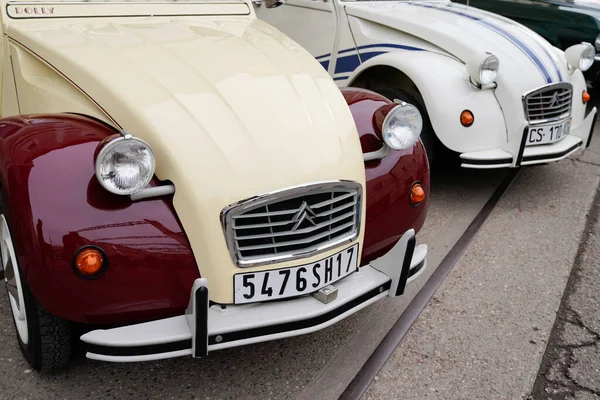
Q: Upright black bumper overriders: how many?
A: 4